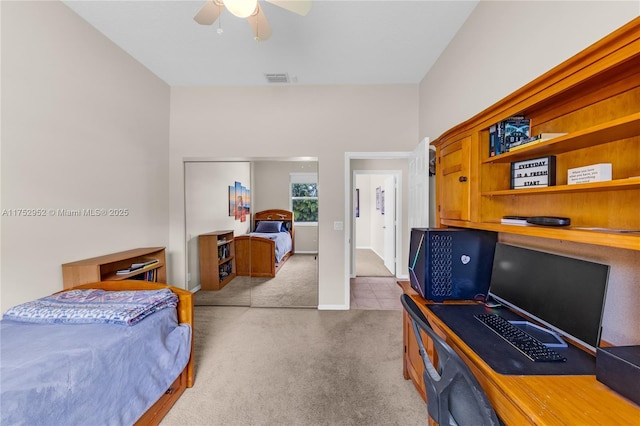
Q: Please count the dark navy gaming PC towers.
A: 1